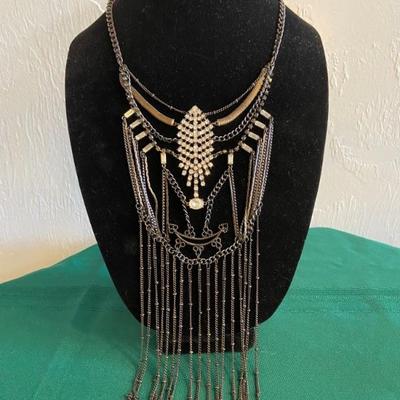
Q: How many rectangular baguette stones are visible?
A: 10